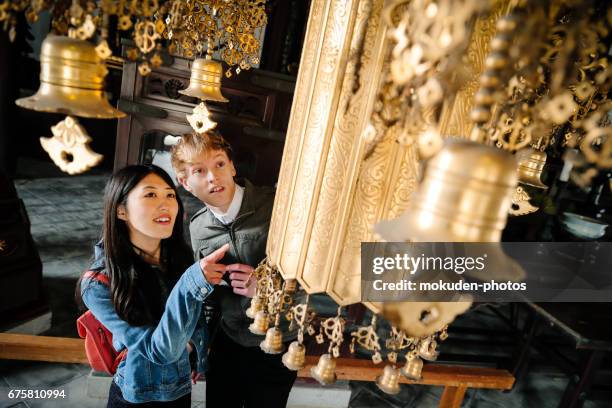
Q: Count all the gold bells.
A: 12